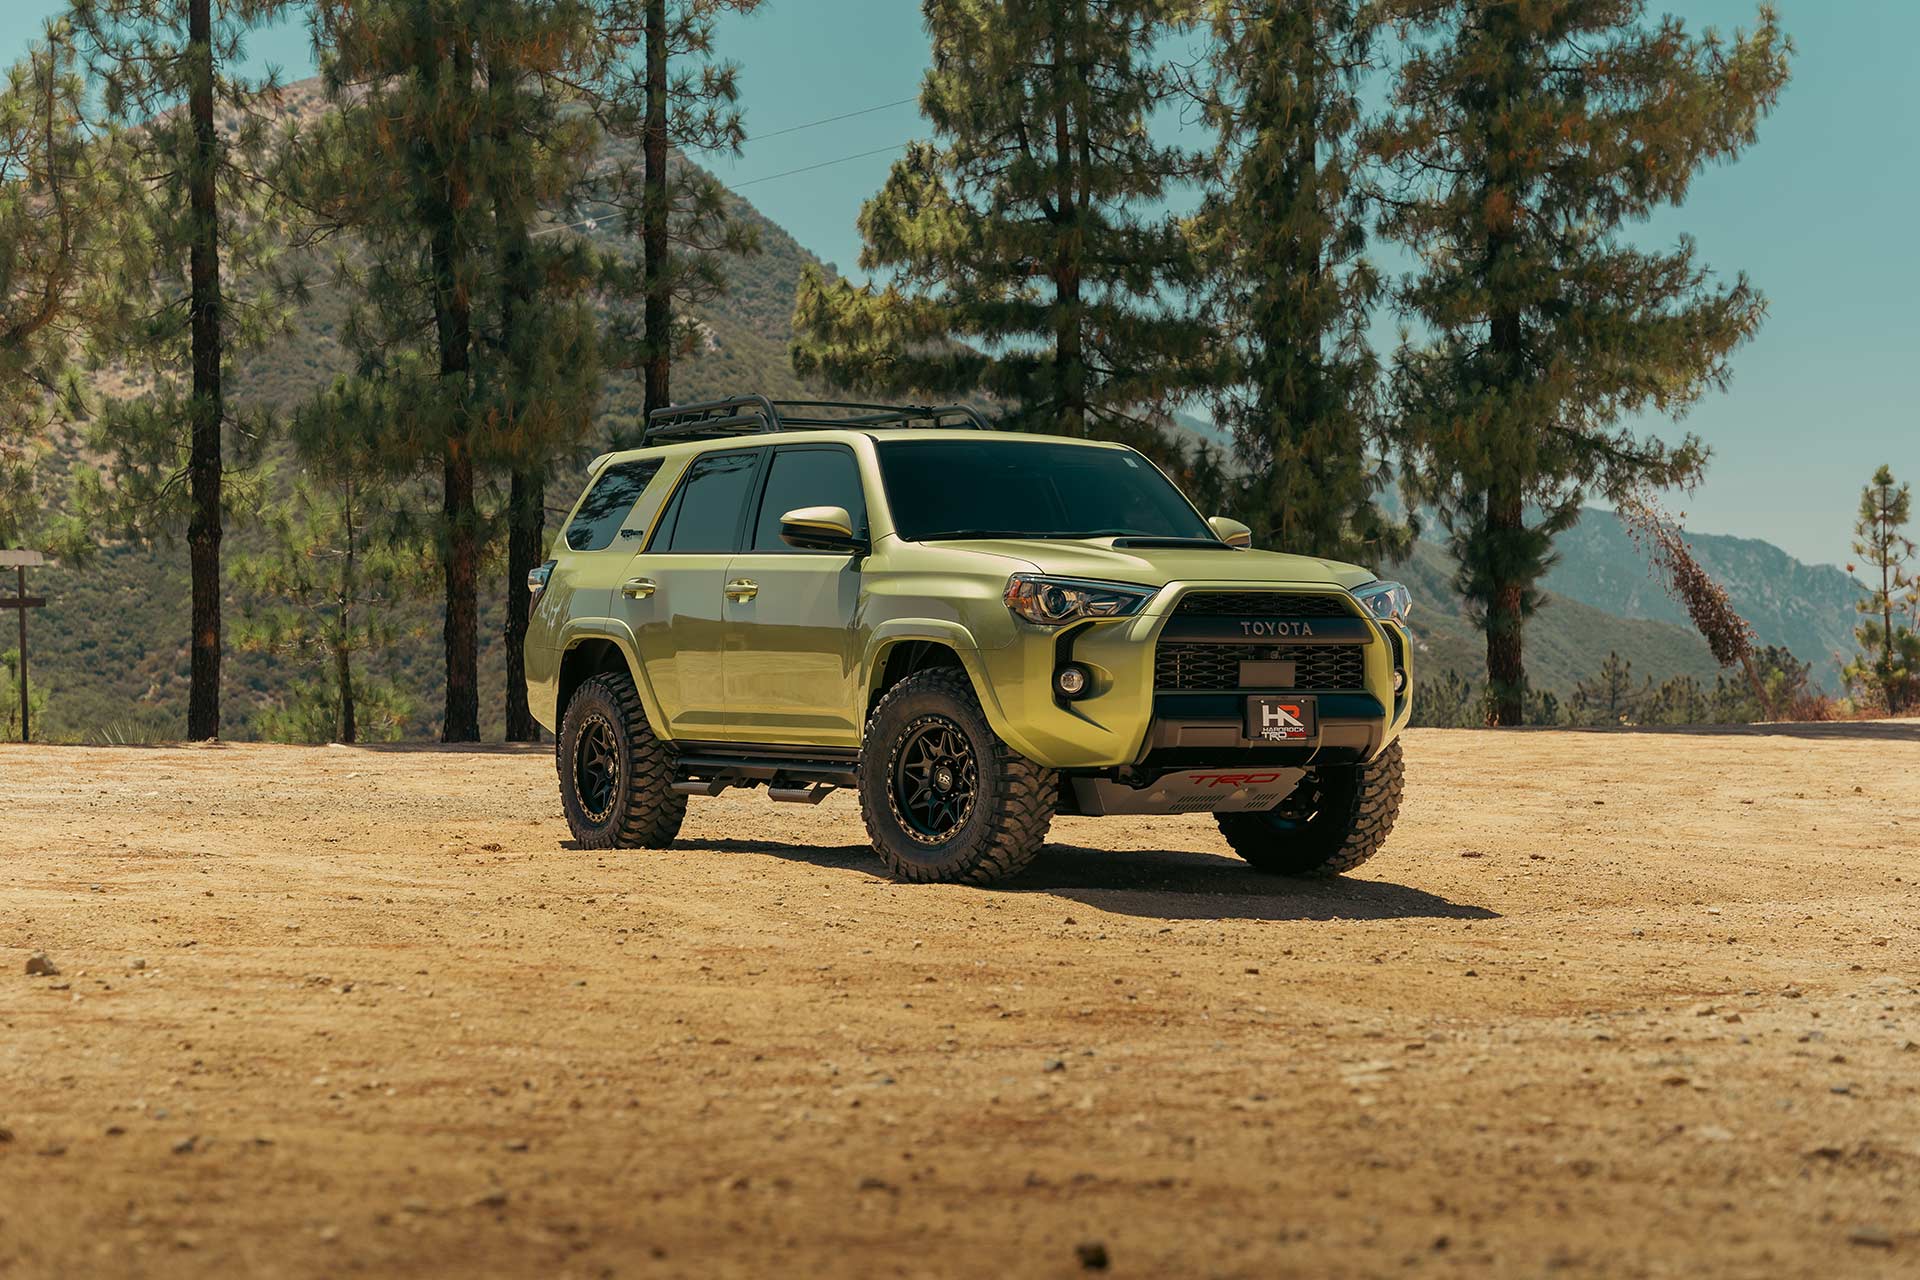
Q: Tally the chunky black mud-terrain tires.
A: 3